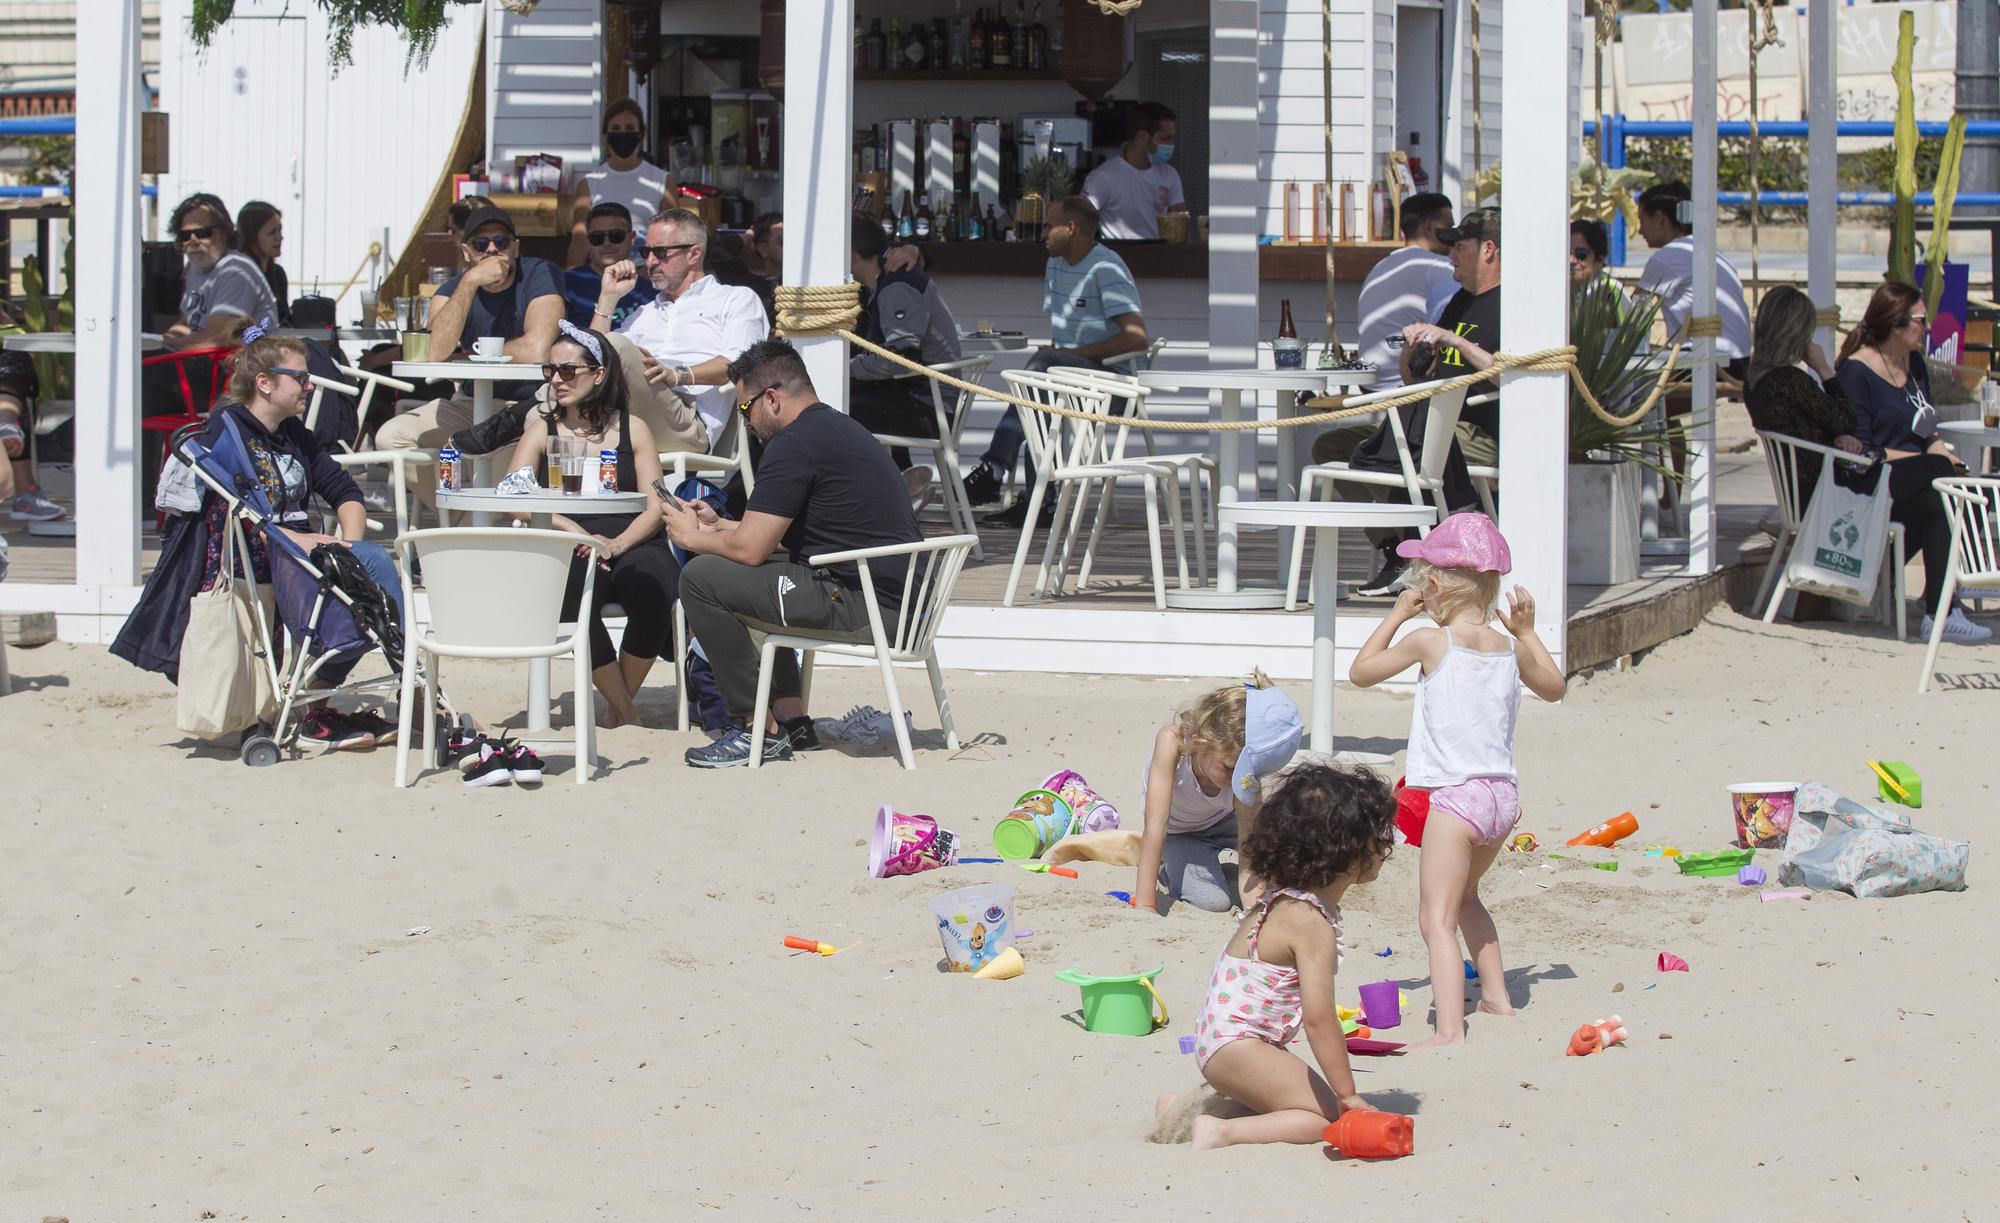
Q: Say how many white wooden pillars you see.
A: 6